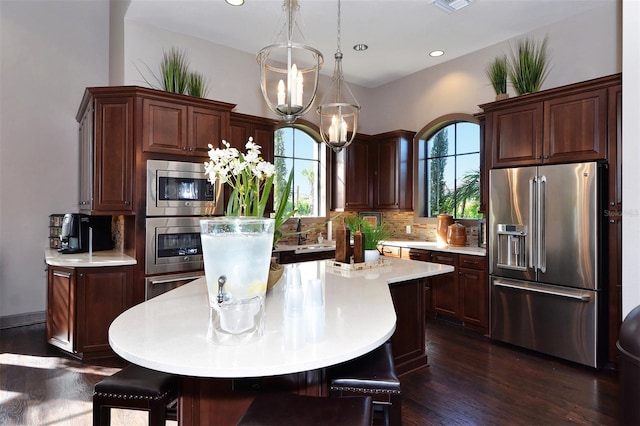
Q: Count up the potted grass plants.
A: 5